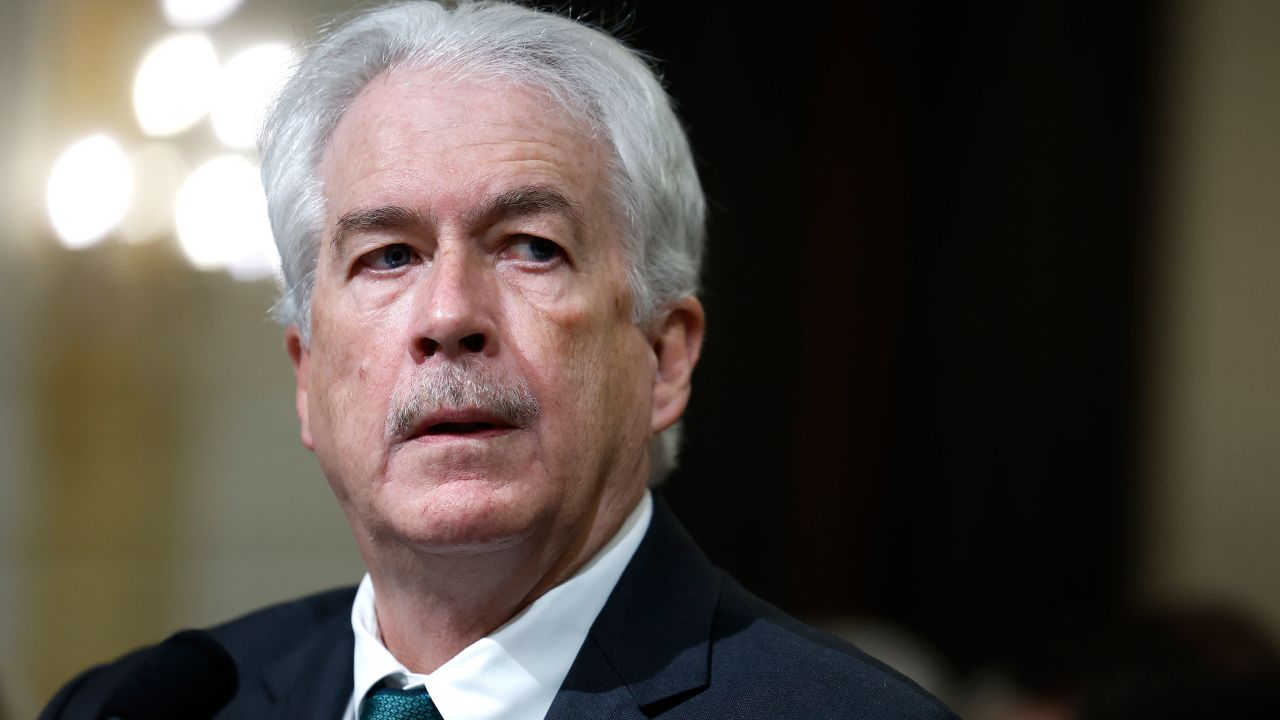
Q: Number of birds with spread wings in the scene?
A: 0